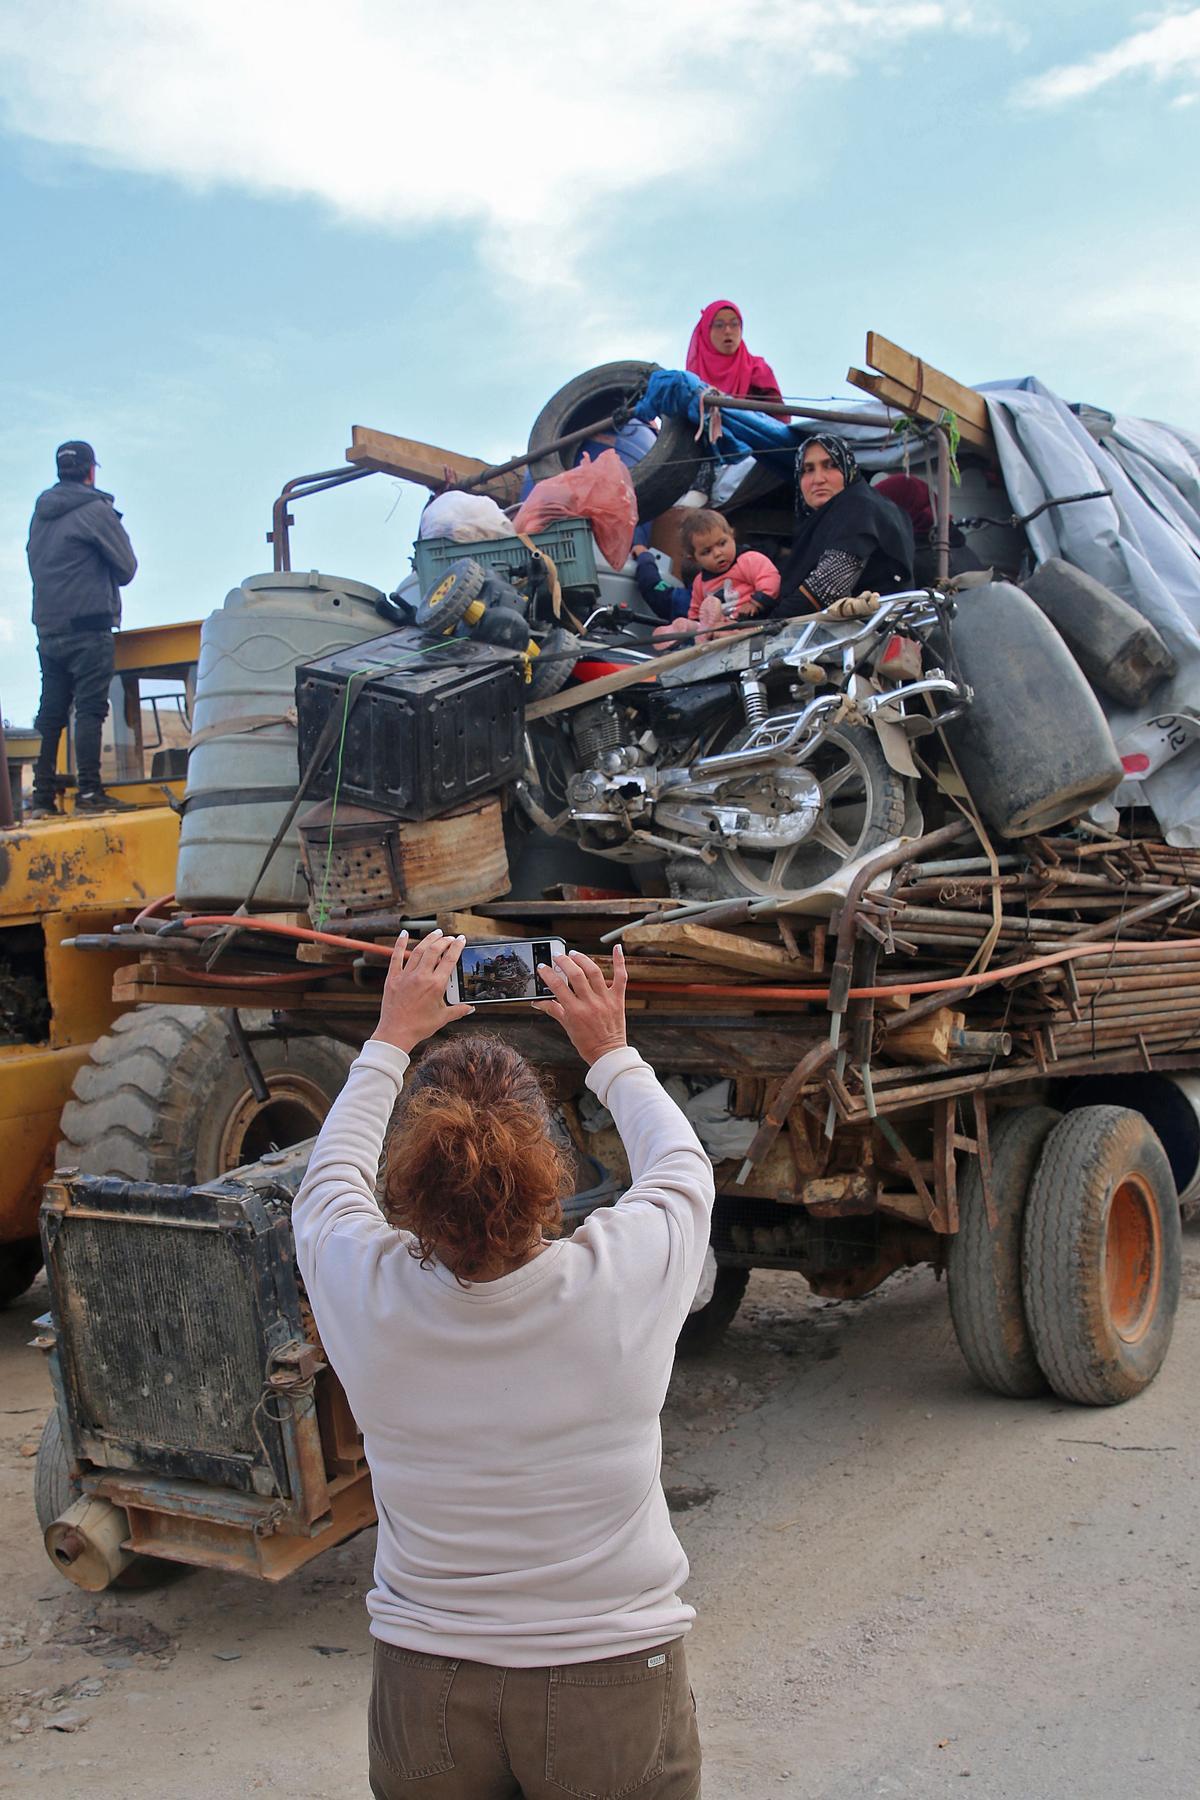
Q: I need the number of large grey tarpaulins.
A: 1